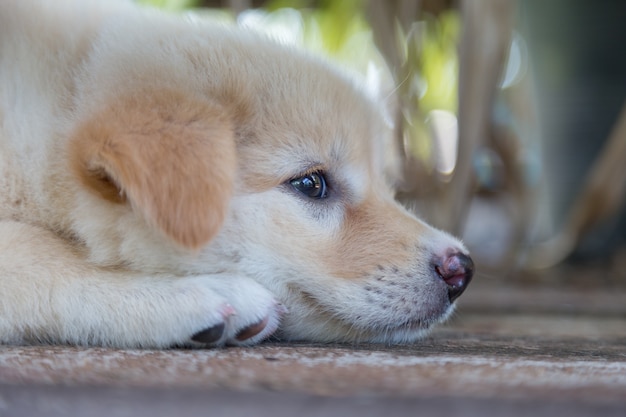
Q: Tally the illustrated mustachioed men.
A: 0